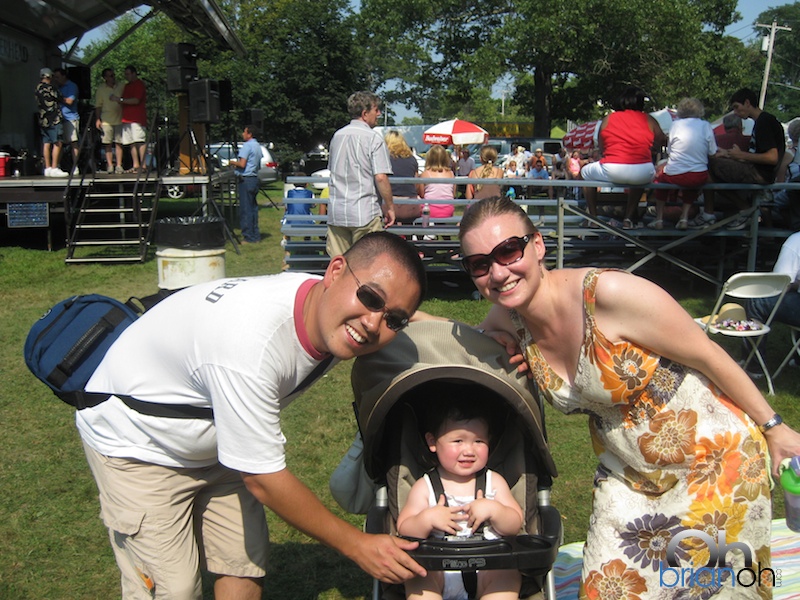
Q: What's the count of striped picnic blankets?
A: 1